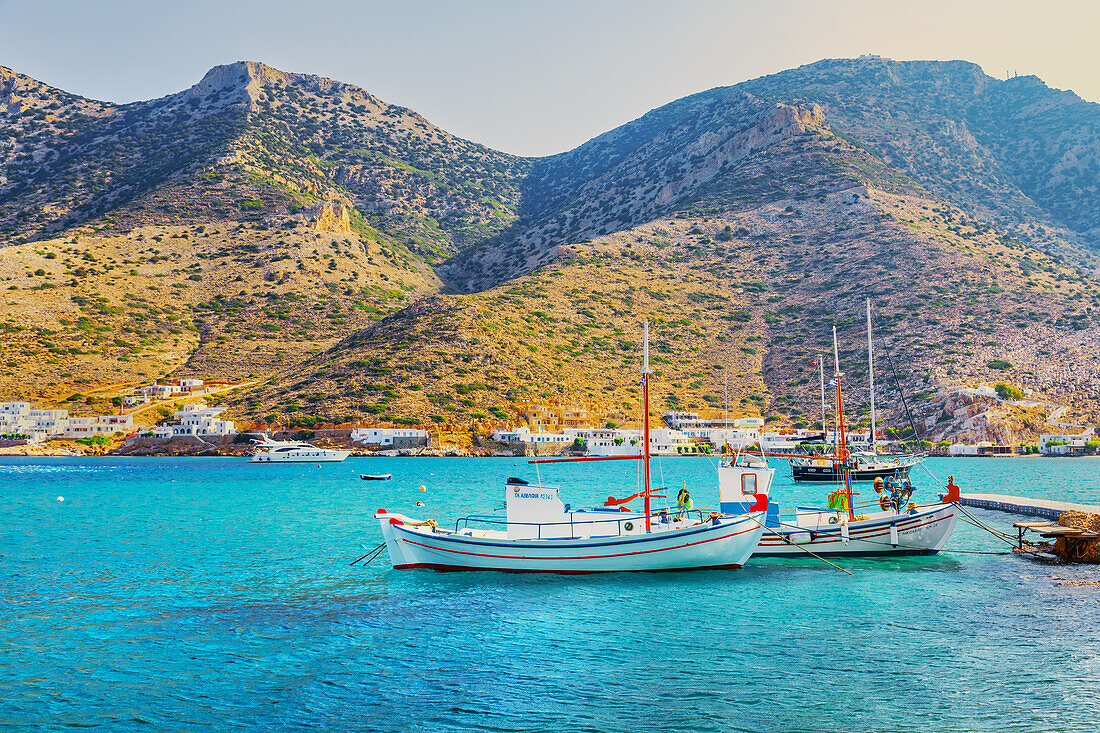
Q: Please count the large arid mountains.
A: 2